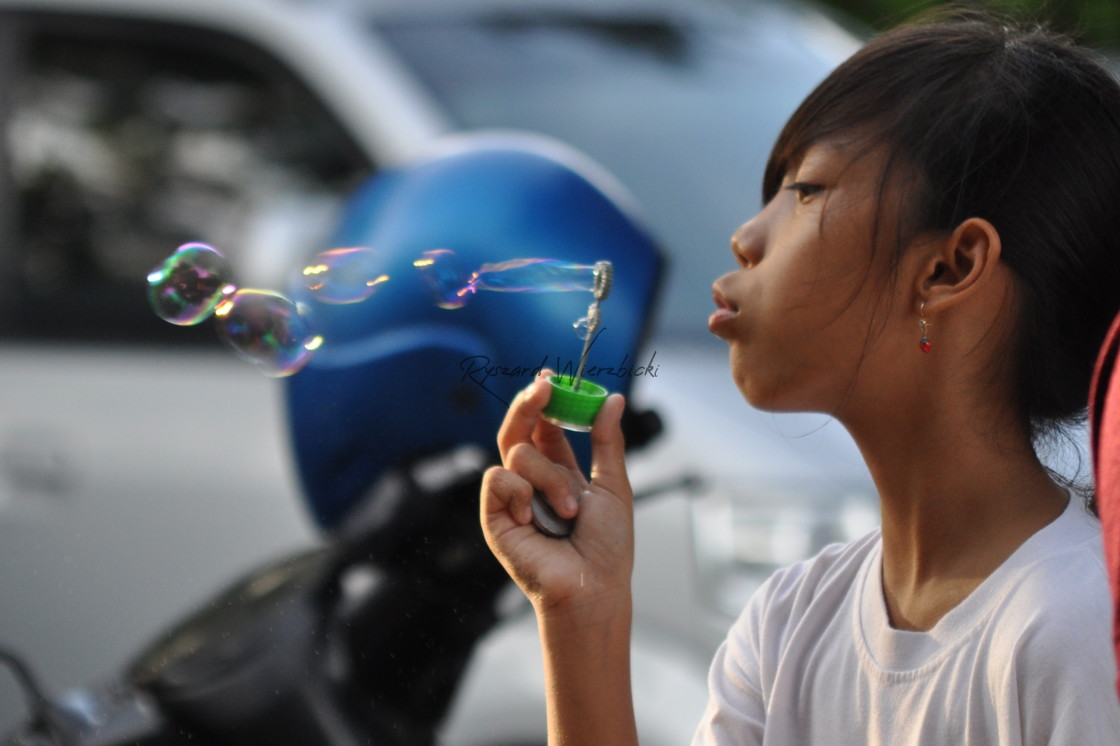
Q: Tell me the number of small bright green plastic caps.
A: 1